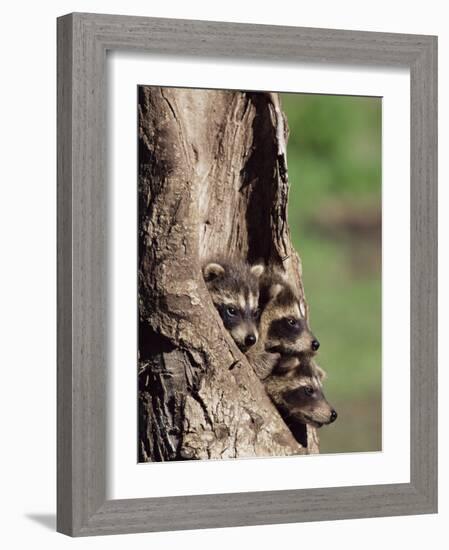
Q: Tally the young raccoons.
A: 3